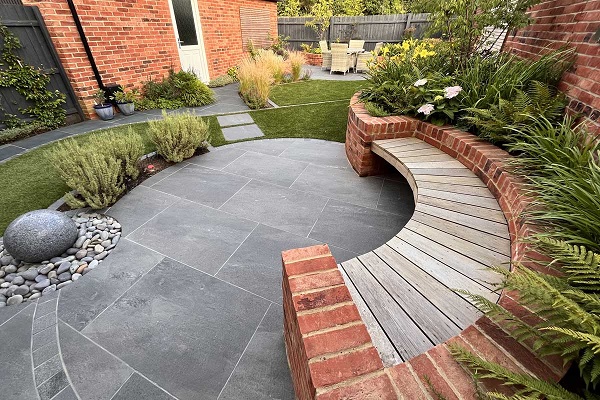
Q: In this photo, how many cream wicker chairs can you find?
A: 4